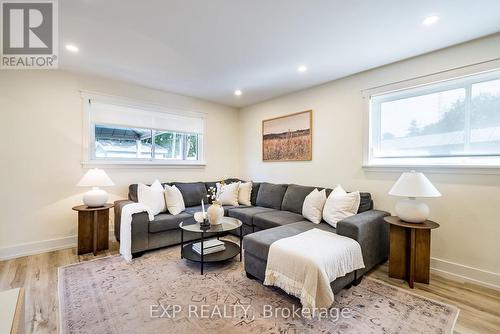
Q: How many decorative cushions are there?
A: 6